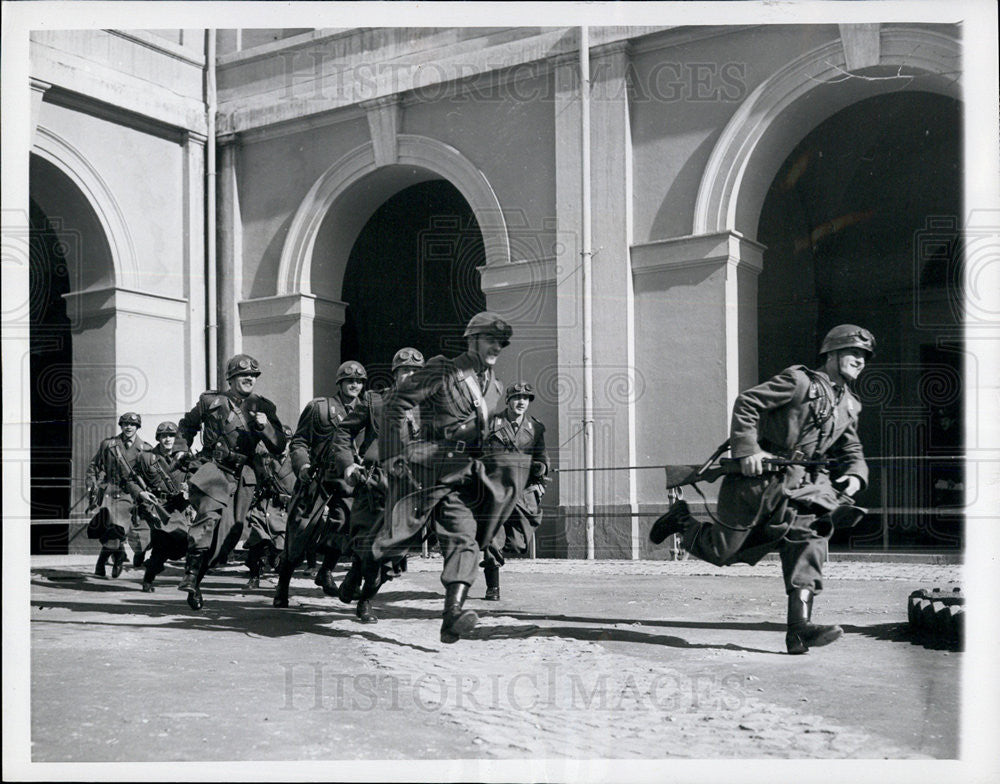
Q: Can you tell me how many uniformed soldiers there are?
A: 9